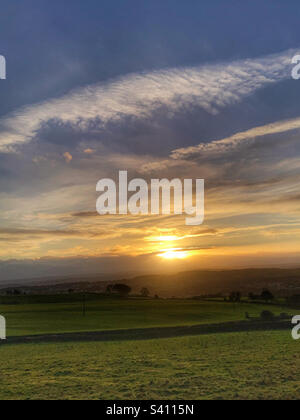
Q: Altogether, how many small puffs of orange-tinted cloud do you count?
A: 2